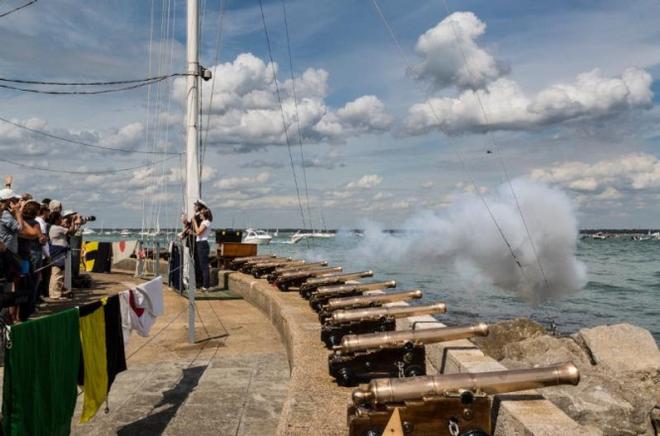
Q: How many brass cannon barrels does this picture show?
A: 11